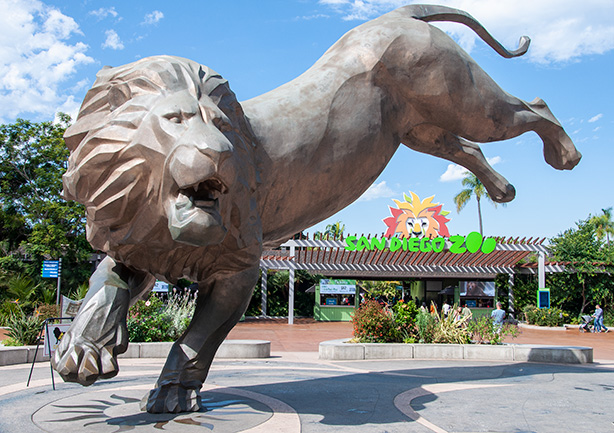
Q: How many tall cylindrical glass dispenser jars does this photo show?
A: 0